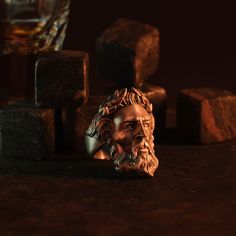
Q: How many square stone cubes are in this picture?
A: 6